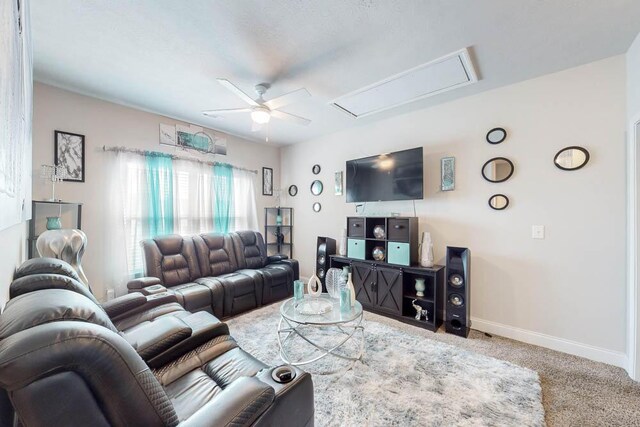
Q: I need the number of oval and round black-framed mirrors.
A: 8